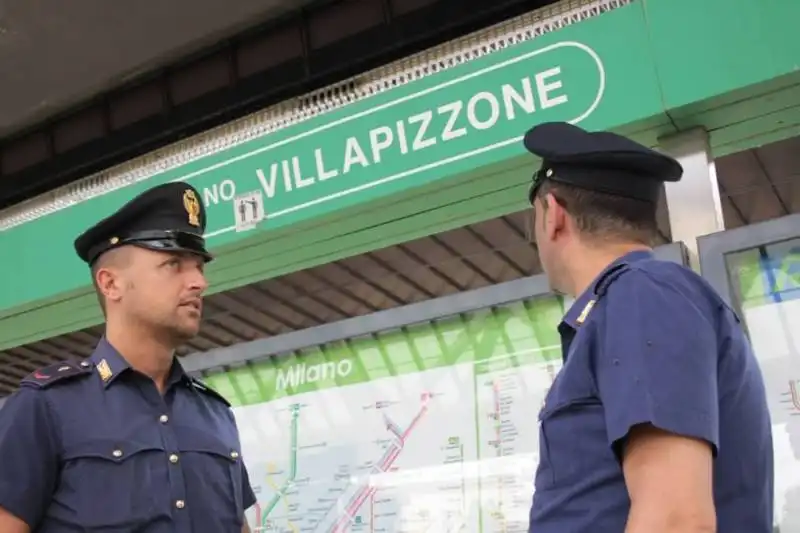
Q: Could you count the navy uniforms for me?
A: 2